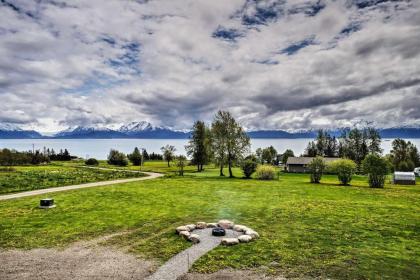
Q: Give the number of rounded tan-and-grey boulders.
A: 11